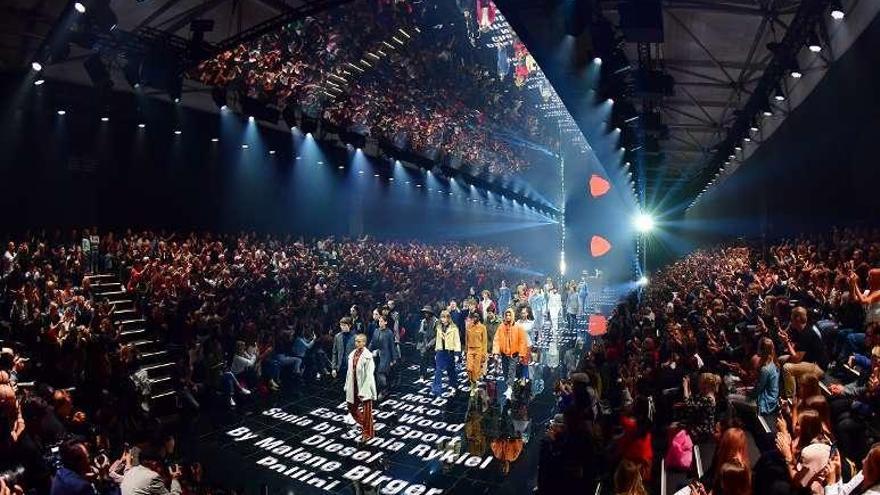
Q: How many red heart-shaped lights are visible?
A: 3